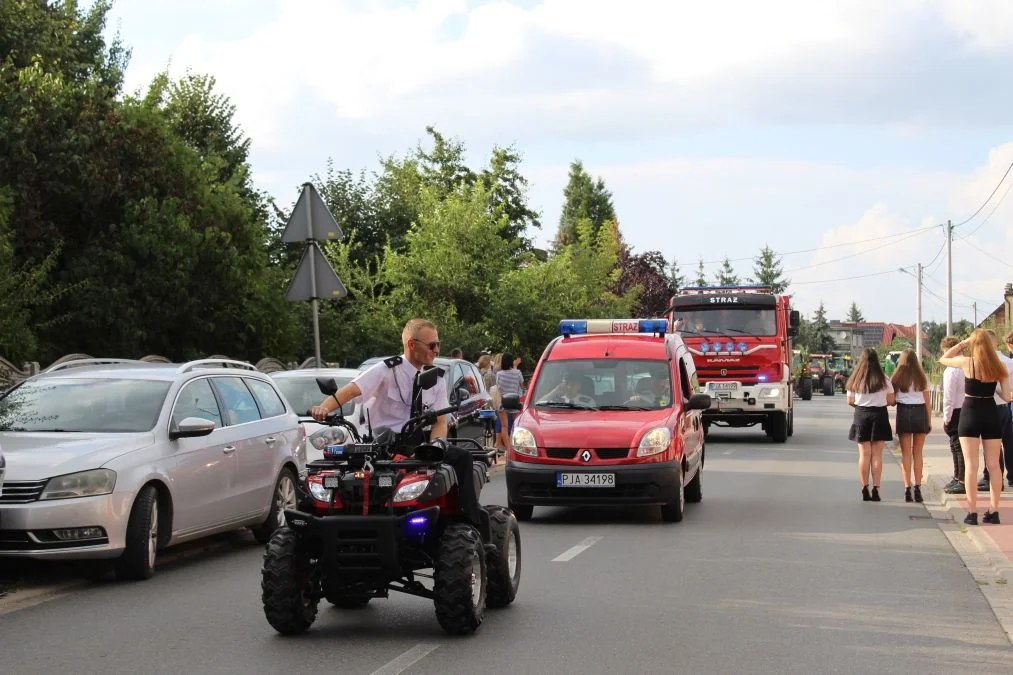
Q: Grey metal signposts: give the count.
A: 1